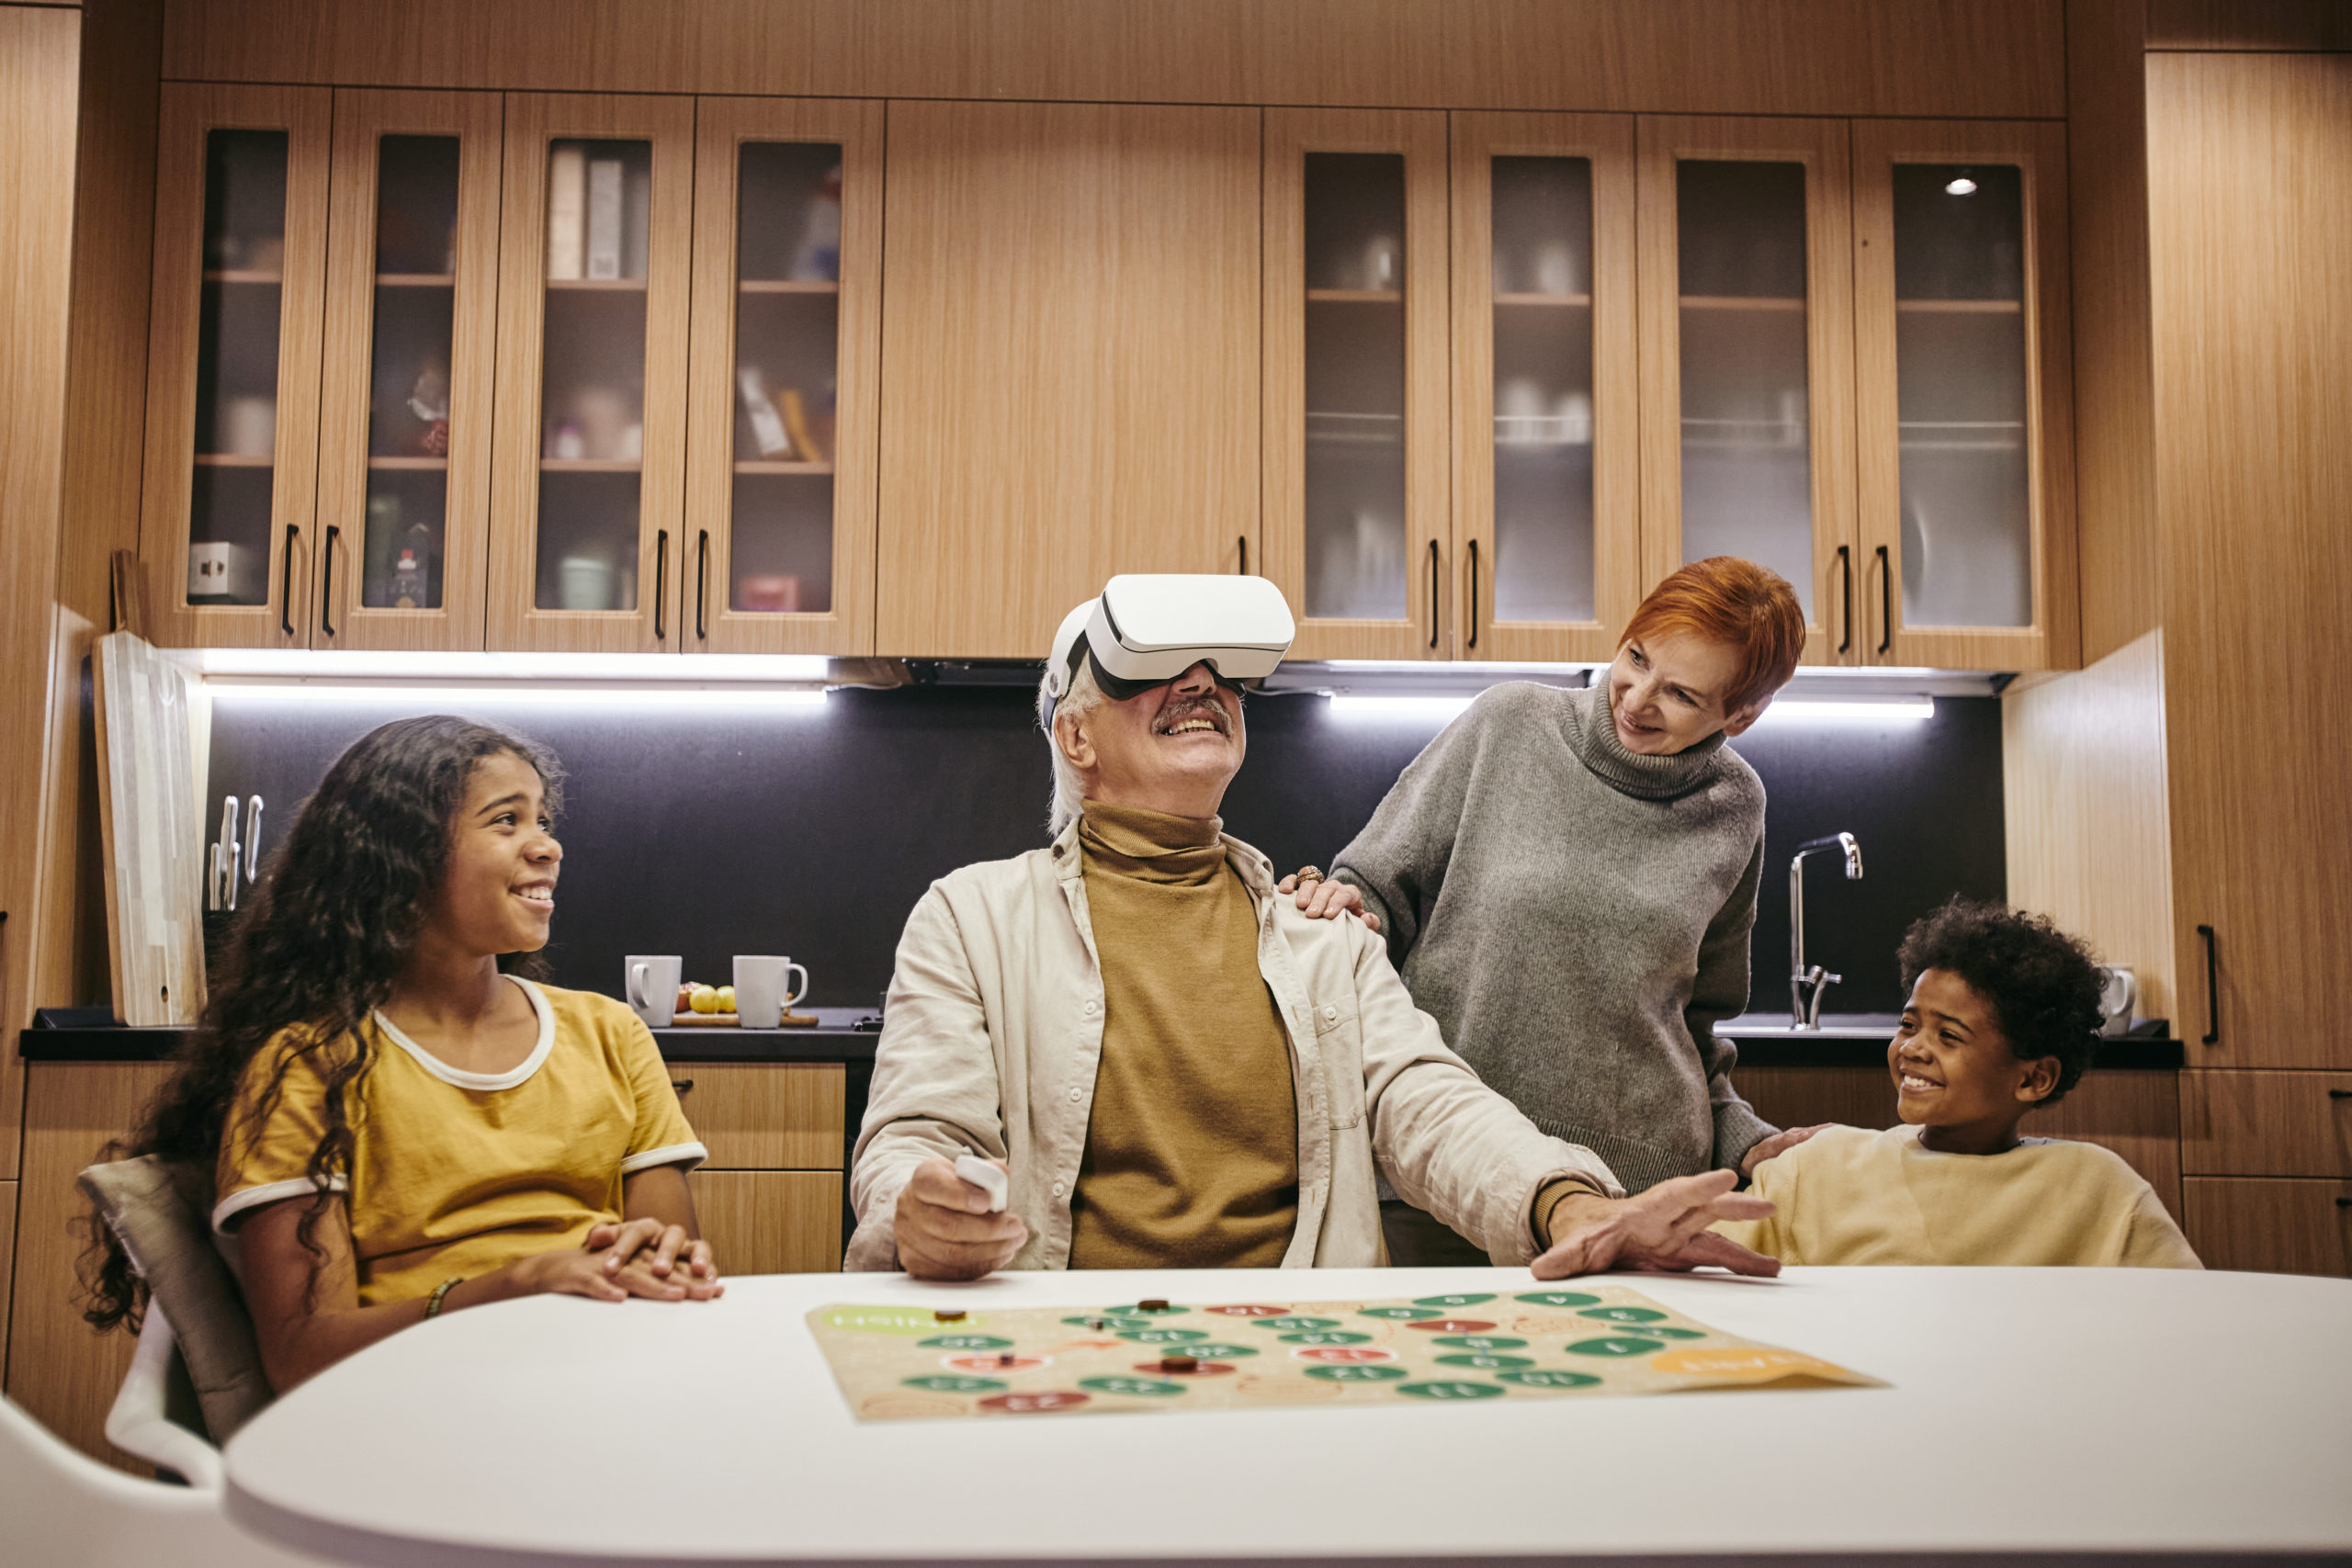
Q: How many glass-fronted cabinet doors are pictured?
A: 8